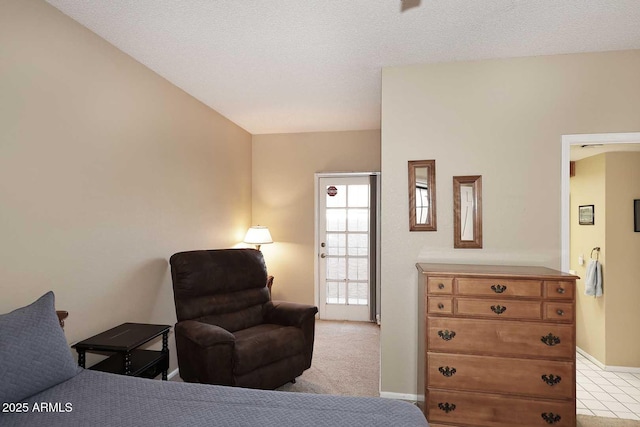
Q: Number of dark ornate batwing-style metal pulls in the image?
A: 8